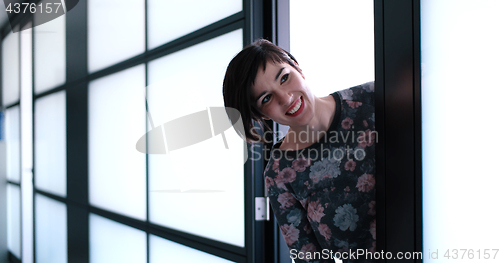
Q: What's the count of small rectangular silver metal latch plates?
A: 1